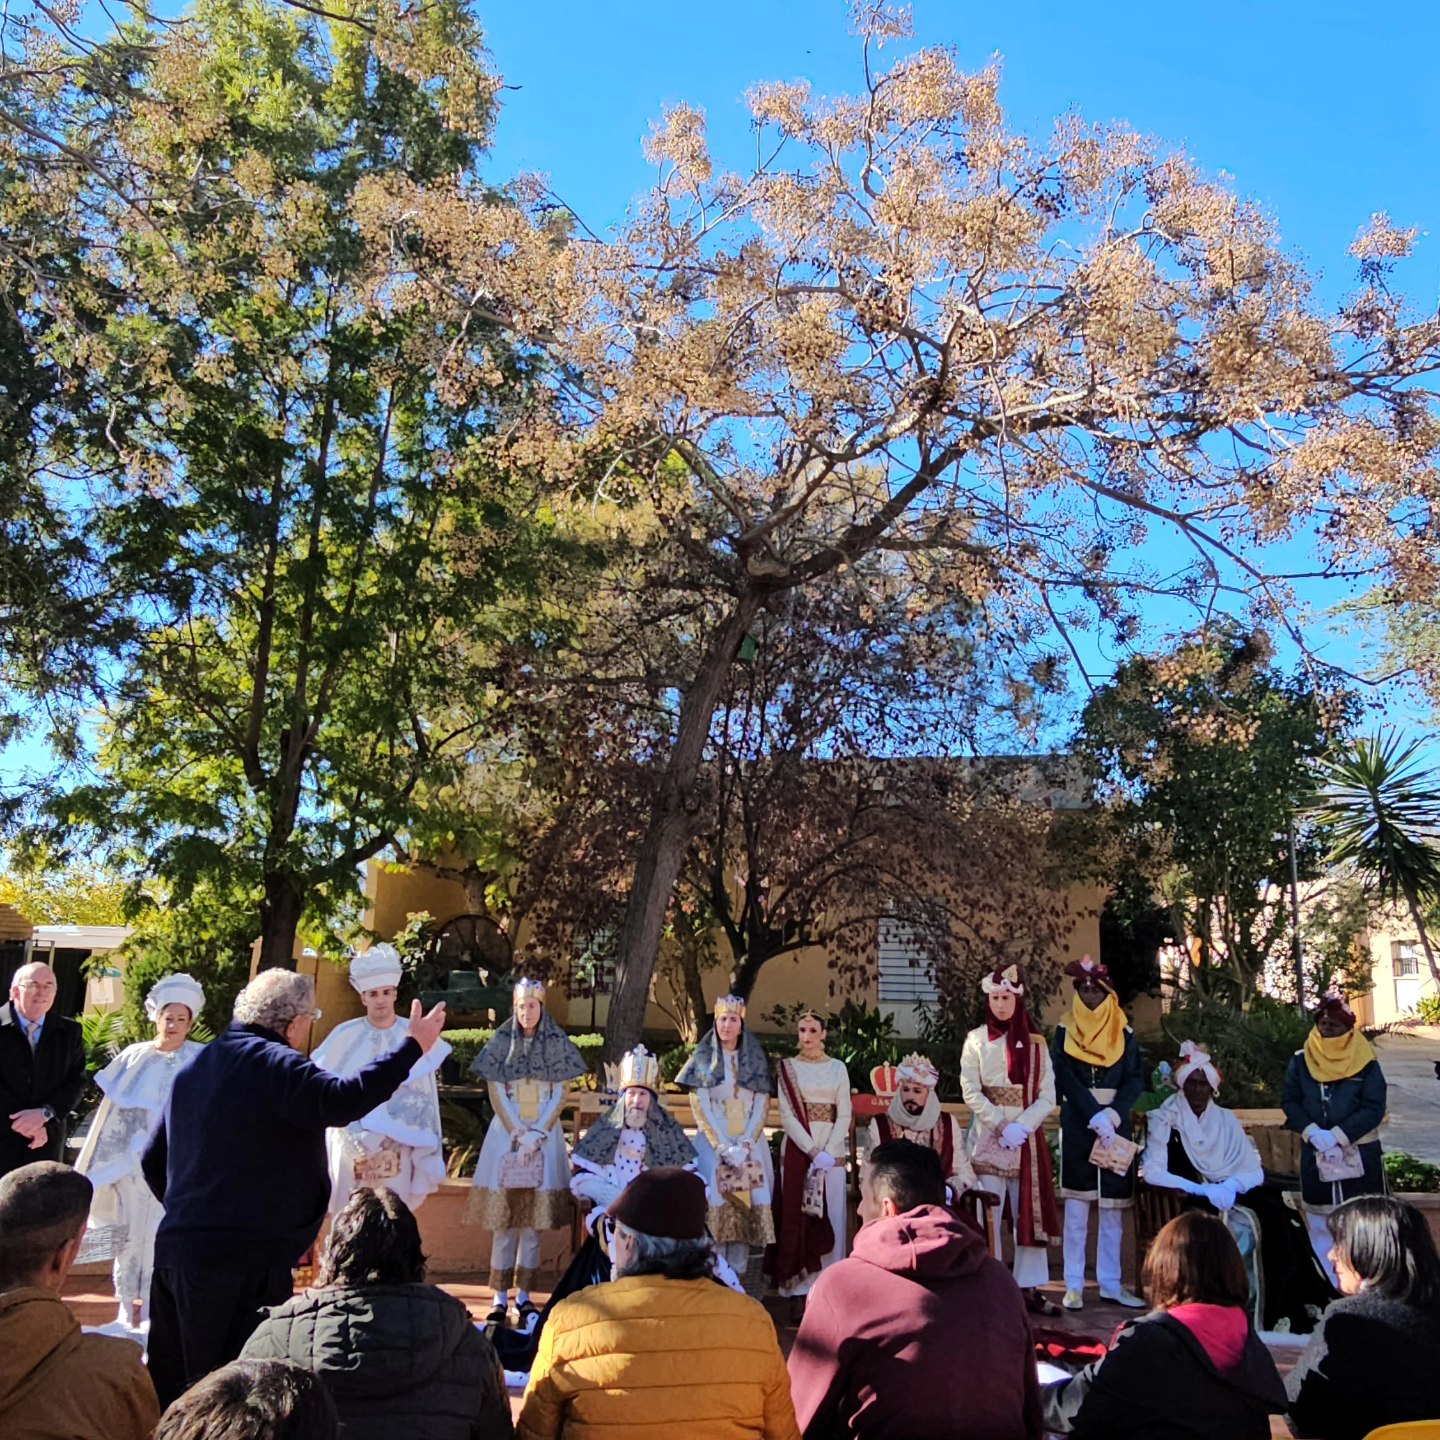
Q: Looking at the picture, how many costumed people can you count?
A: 11